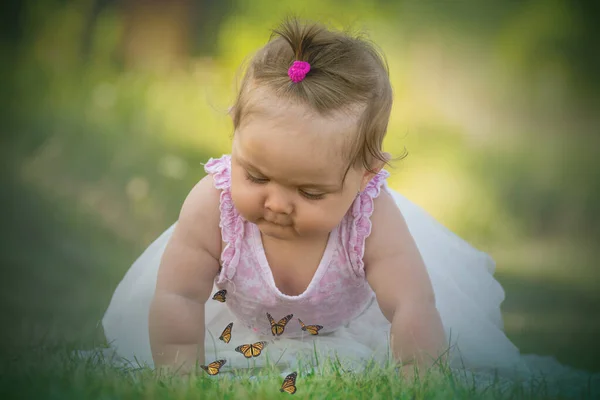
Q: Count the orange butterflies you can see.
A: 7